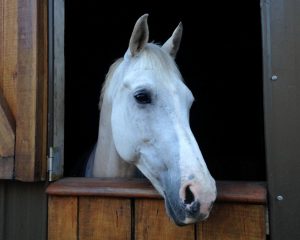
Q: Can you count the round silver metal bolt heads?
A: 2